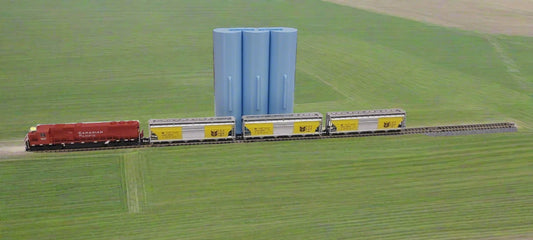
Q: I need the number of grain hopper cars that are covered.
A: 3